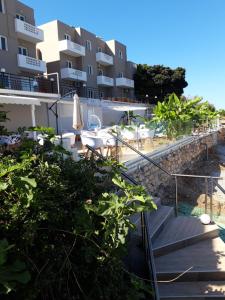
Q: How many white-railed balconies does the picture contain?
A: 7